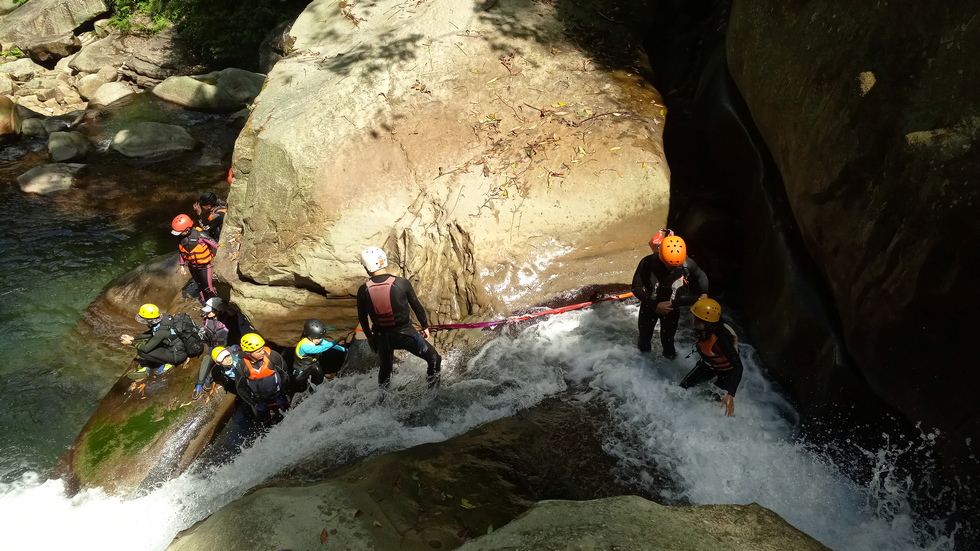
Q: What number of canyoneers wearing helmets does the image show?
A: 10